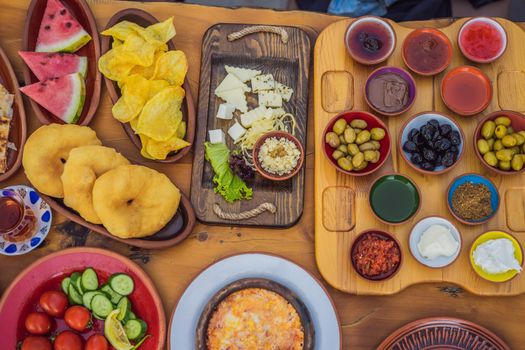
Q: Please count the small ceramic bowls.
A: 14